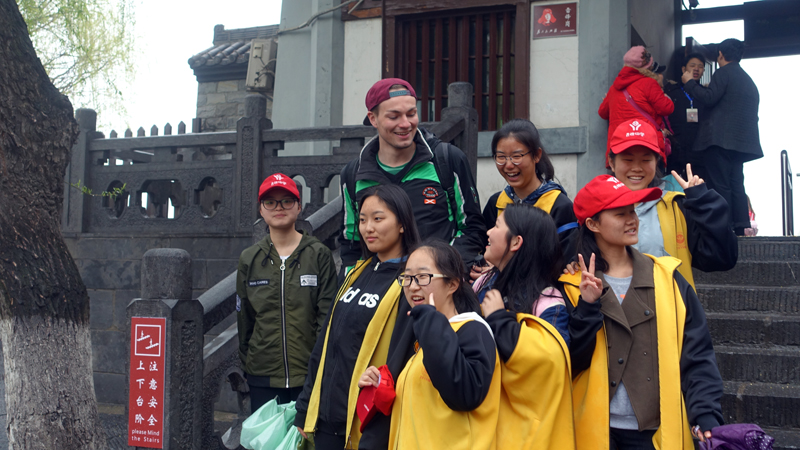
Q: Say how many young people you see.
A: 8